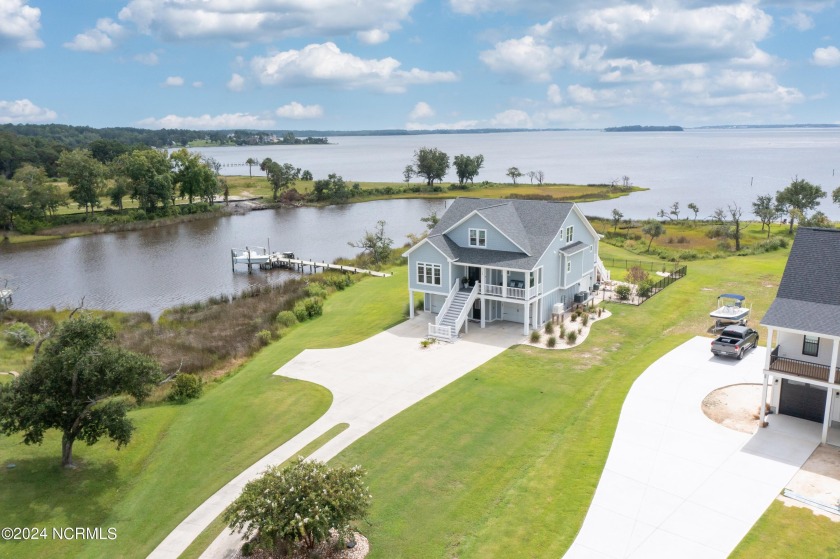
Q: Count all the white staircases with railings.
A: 2